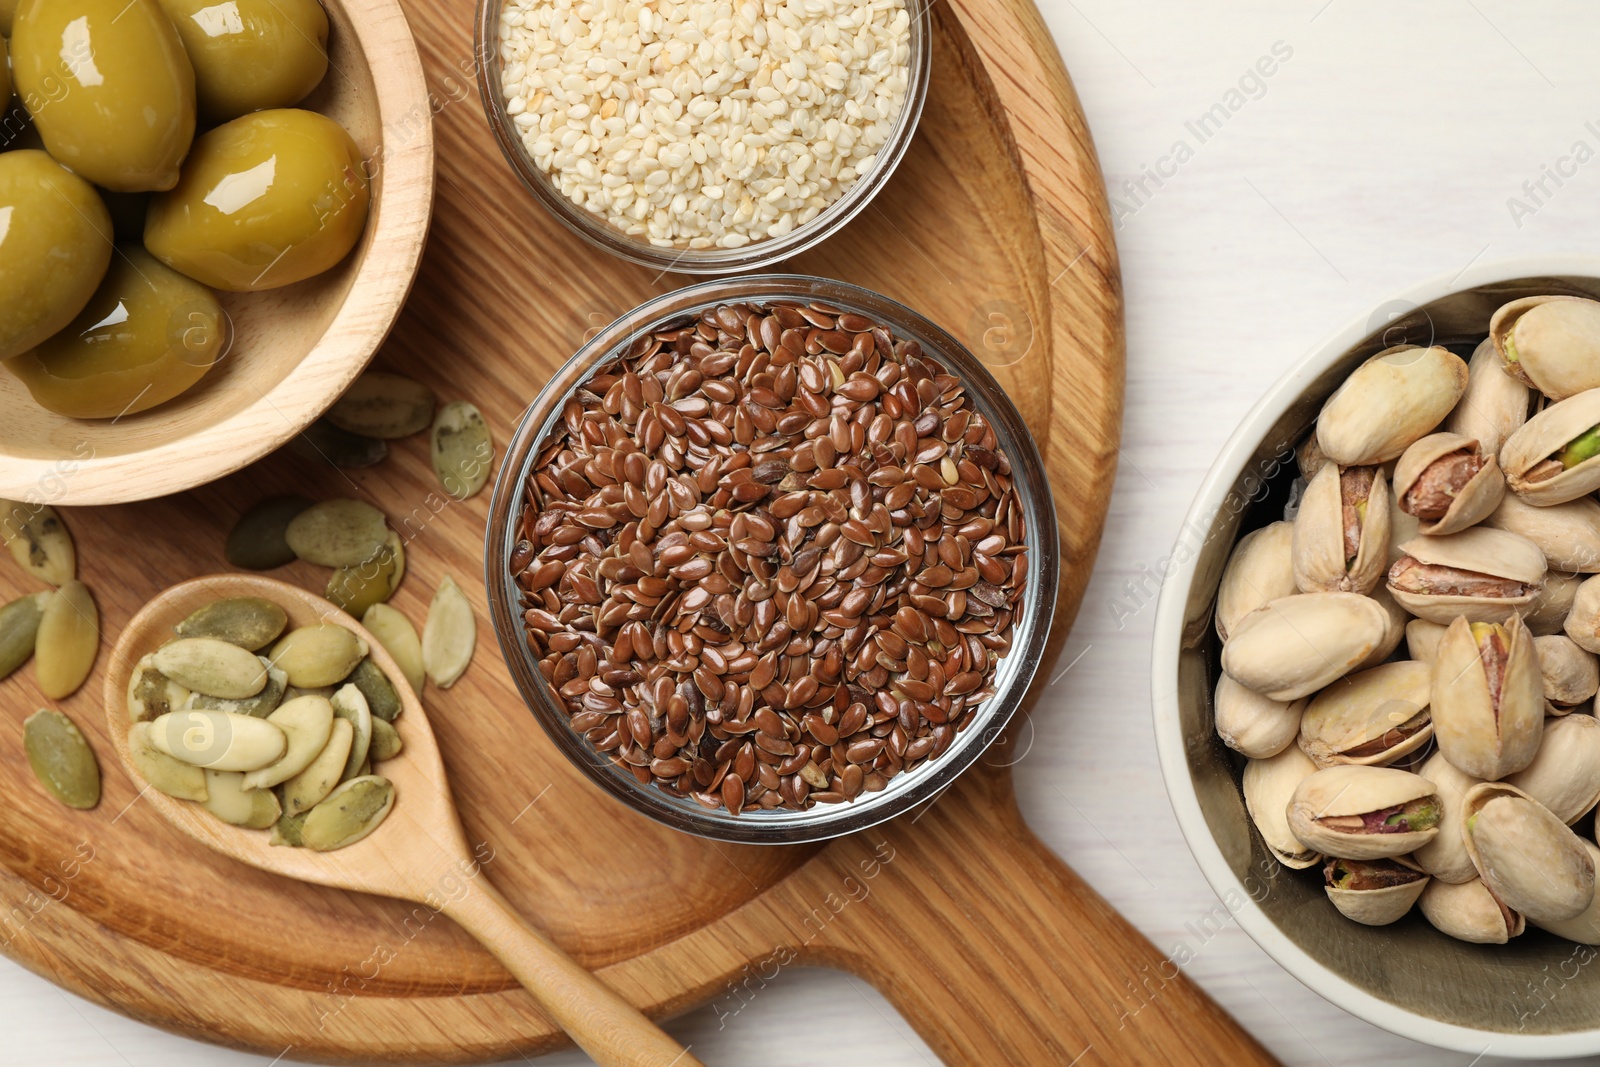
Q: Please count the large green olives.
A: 5